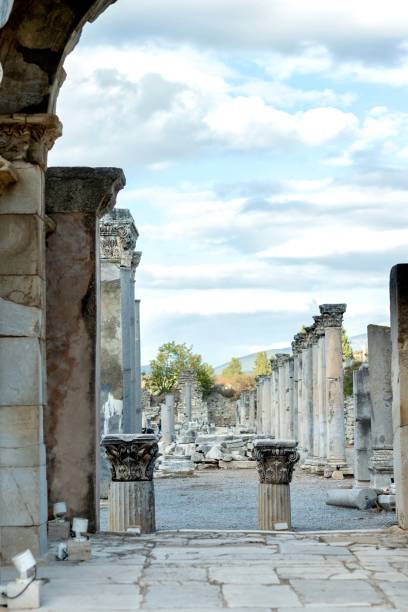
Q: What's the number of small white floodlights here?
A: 3